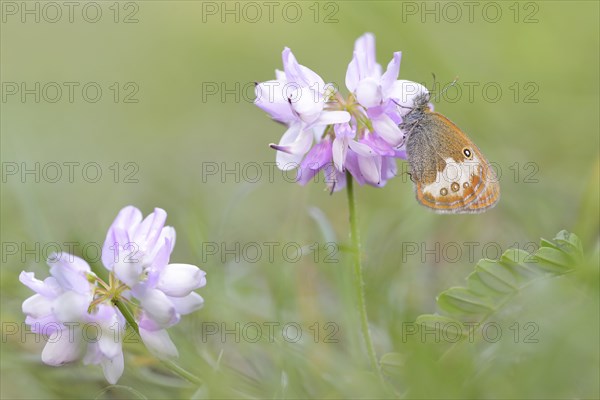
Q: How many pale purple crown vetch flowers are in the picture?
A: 2